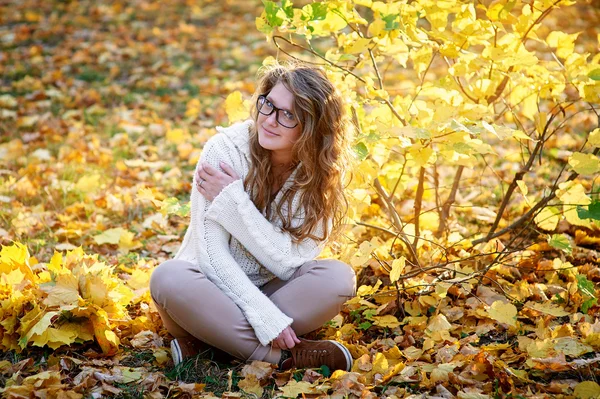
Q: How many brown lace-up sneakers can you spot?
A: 2